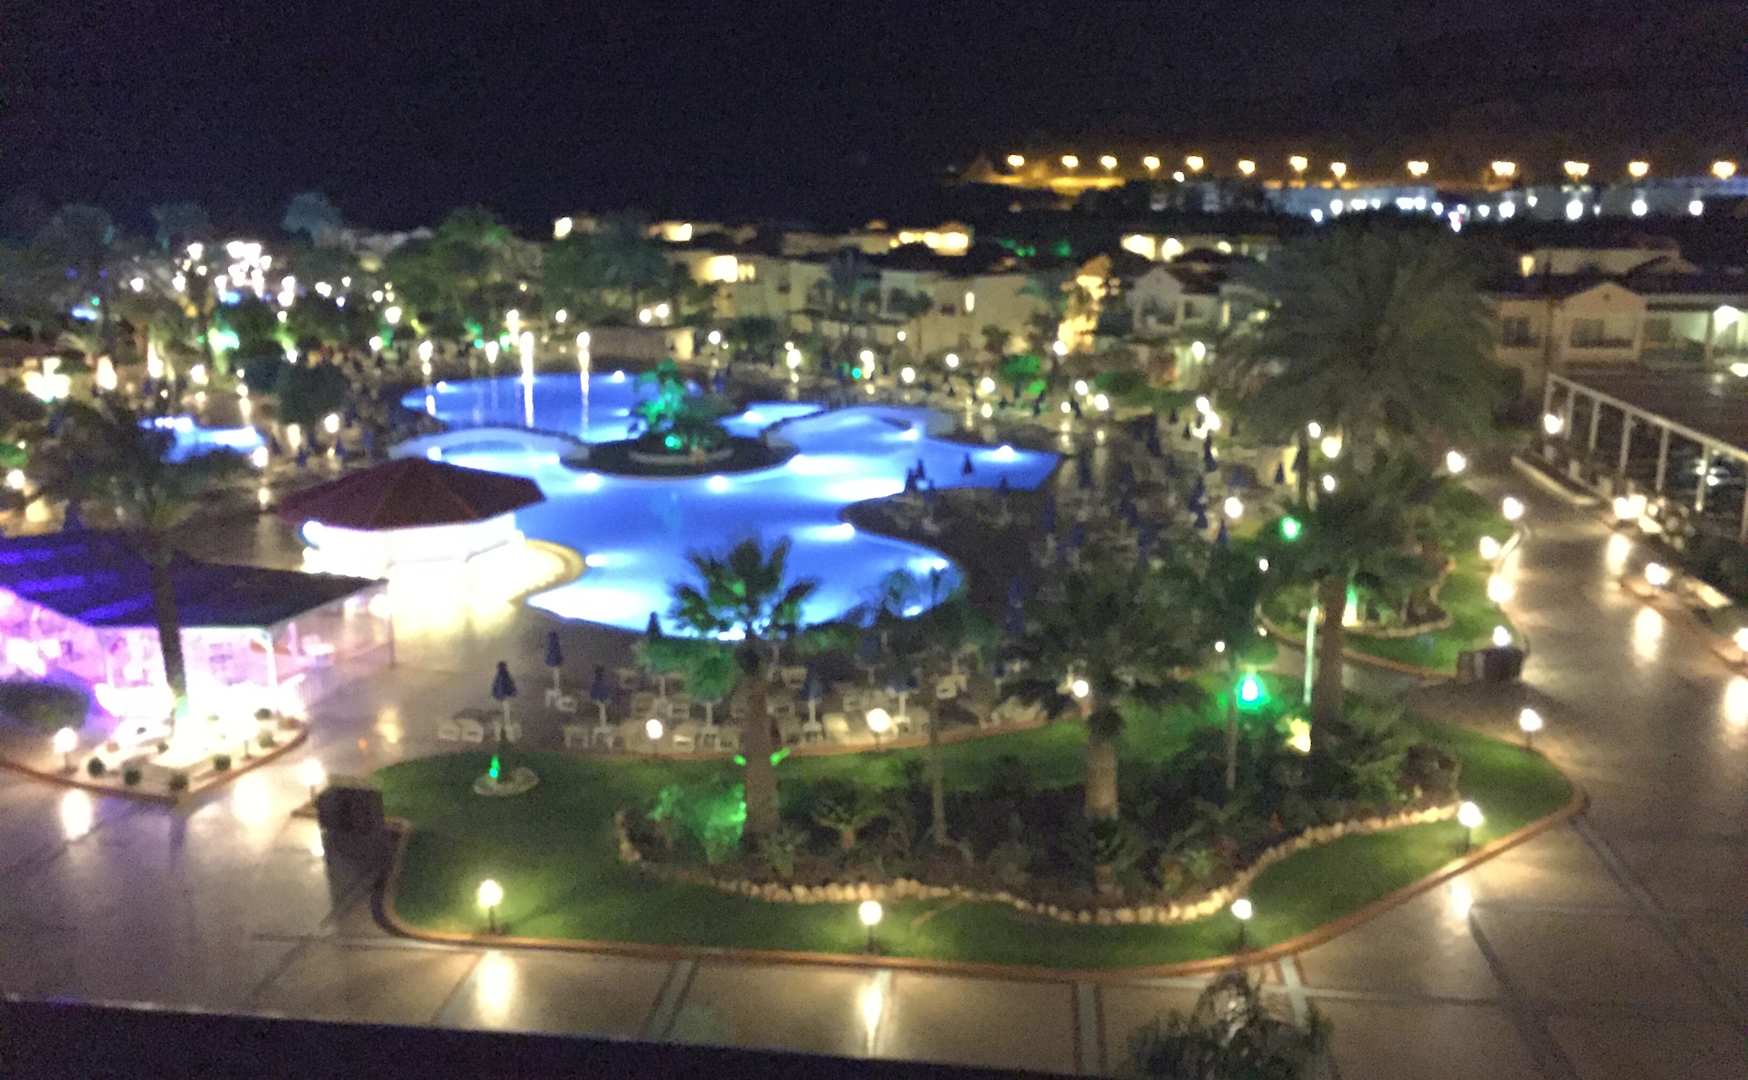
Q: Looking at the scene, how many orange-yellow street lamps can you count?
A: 13